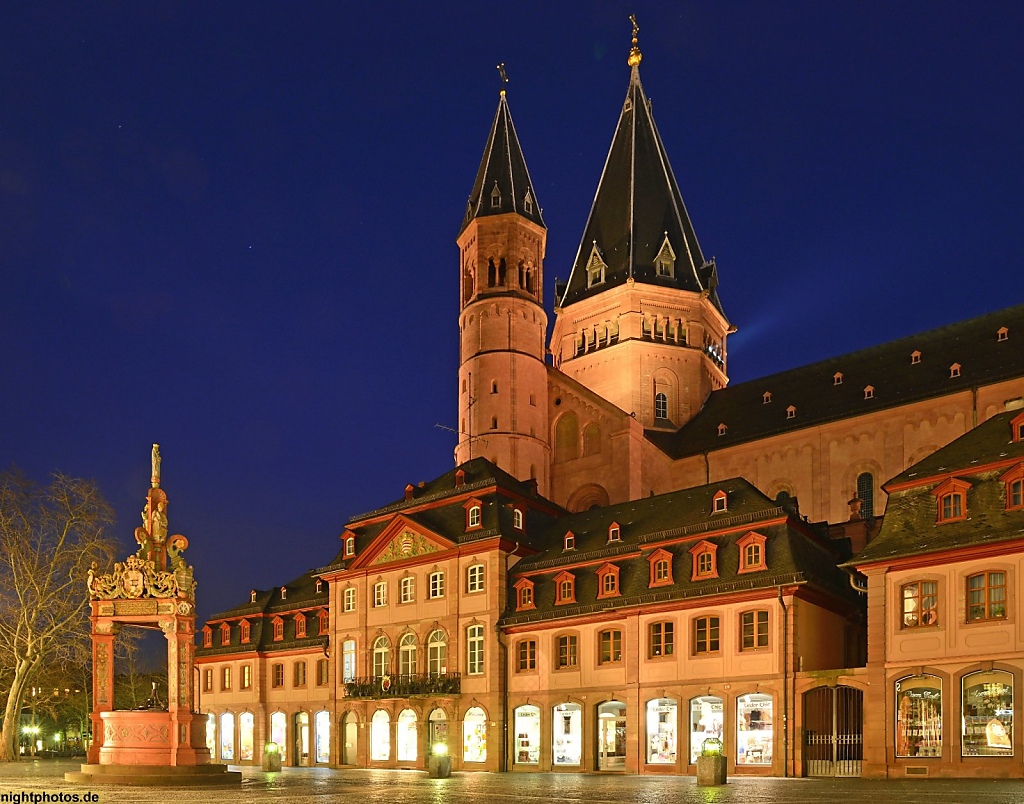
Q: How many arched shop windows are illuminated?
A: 15